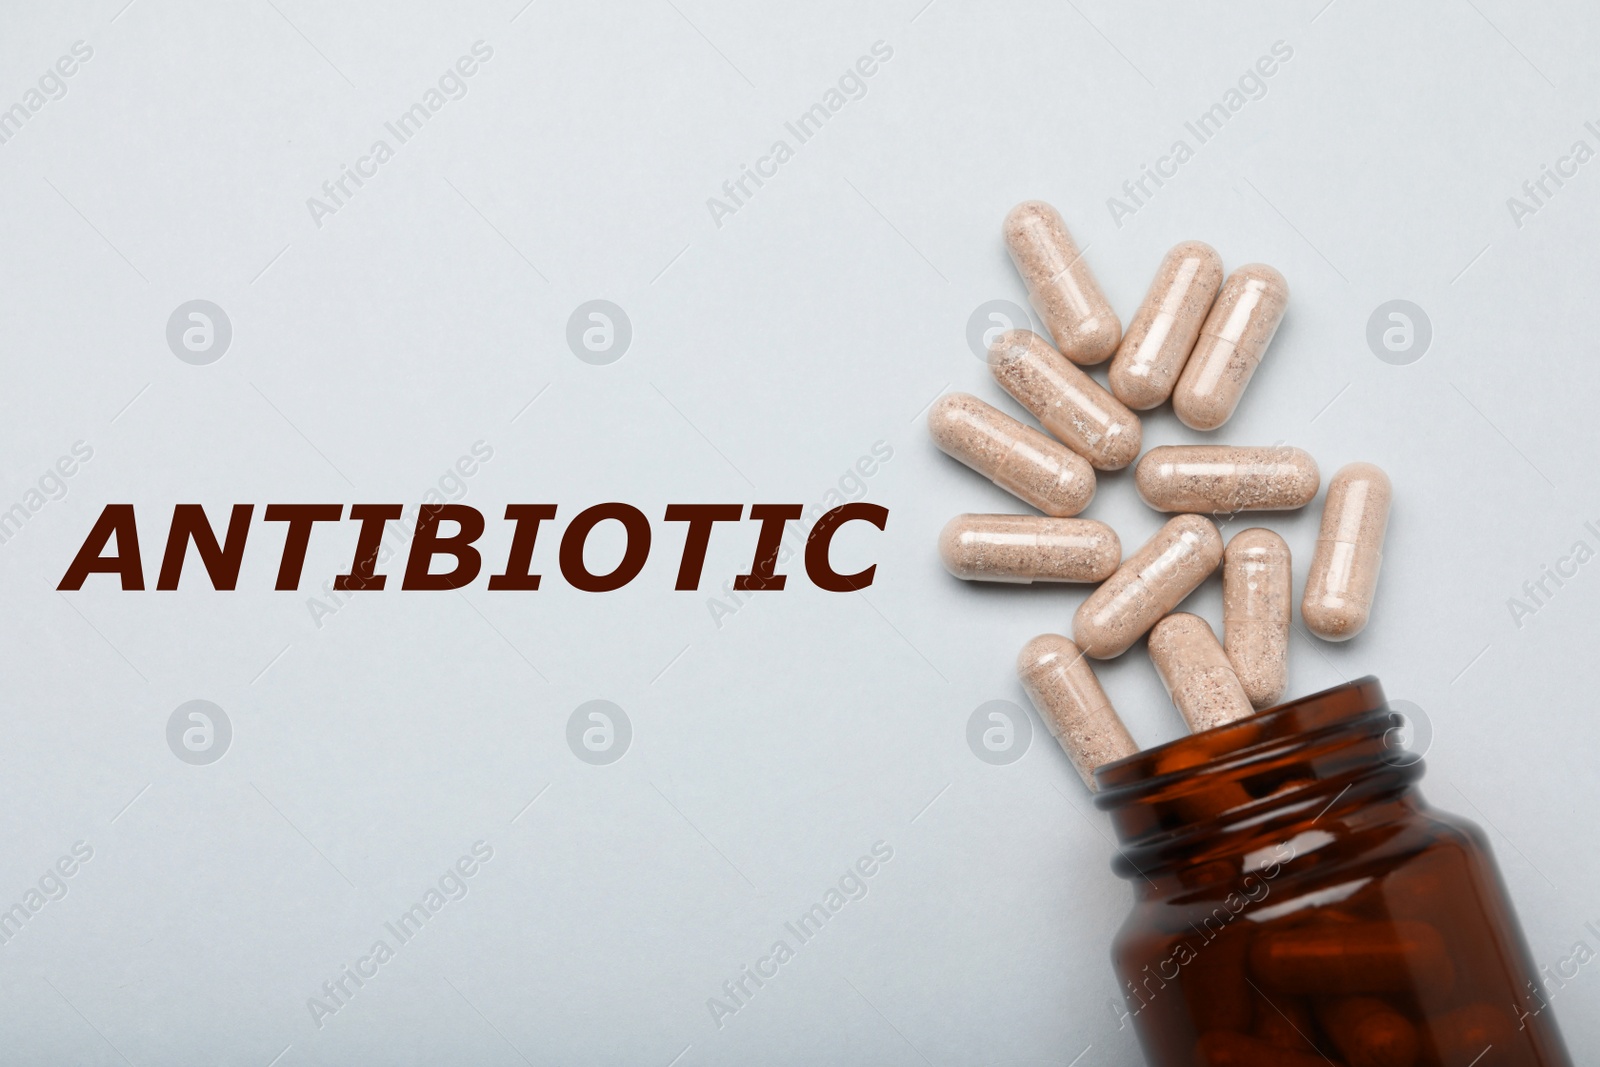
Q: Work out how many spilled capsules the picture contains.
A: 12